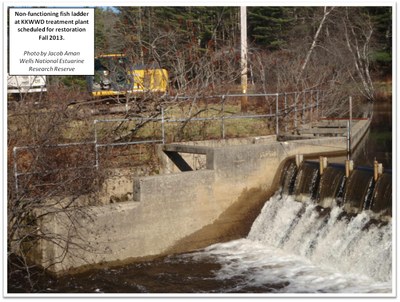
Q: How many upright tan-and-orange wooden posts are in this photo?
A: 4